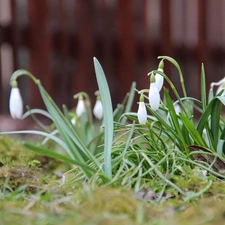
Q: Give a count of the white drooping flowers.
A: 6